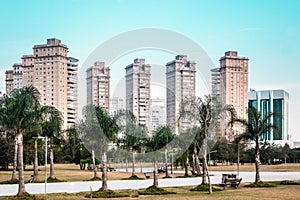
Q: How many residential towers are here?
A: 5